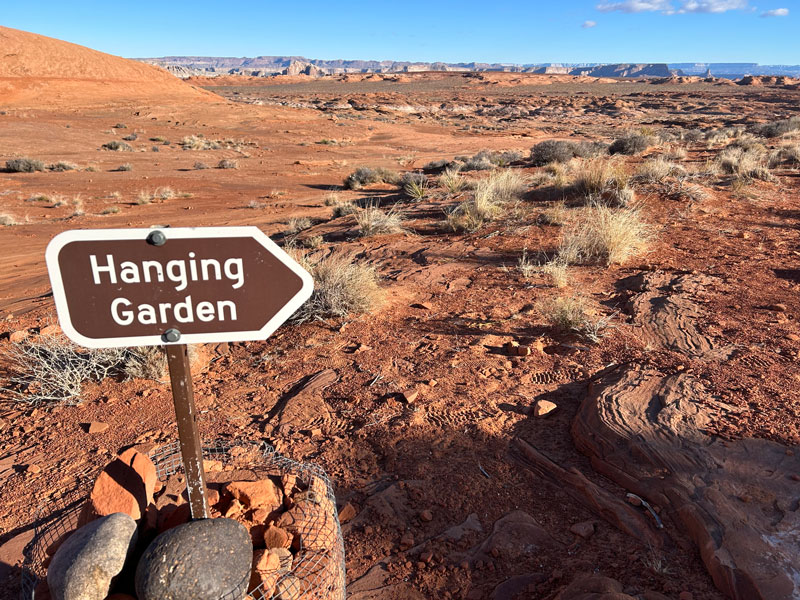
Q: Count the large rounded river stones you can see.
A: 2